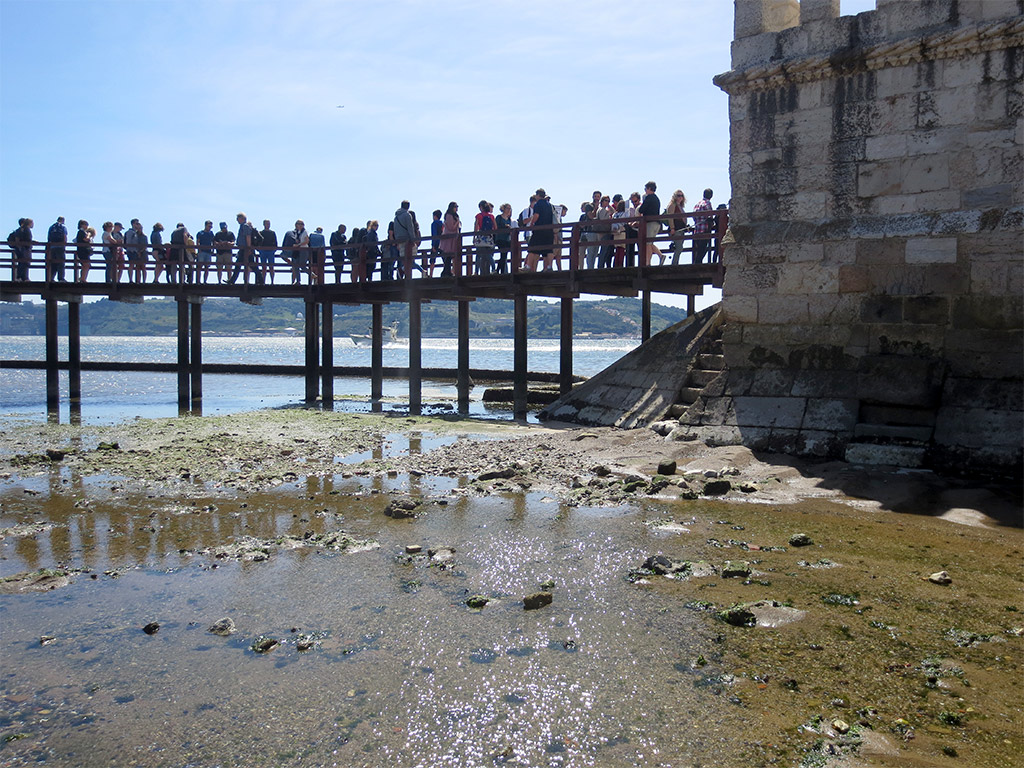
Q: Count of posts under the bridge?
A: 13